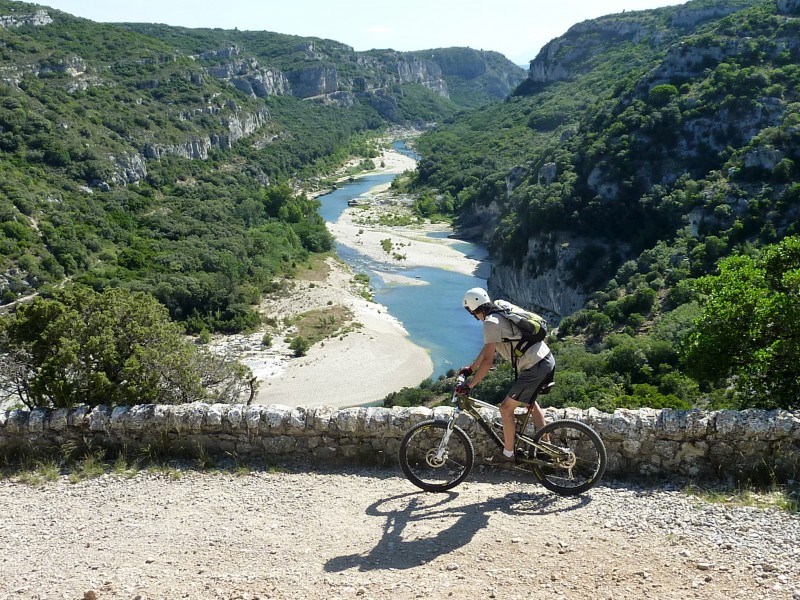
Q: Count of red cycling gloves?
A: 2